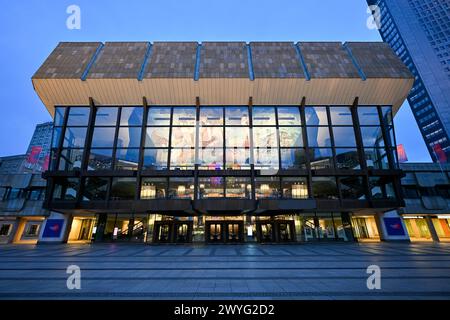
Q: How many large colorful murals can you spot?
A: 1